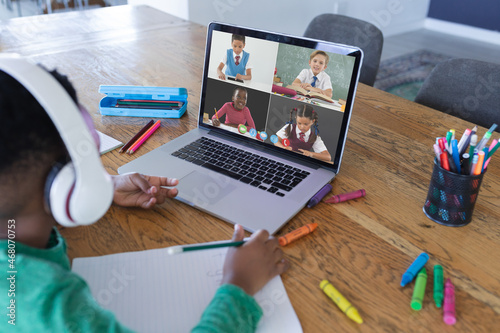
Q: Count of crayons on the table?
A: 8